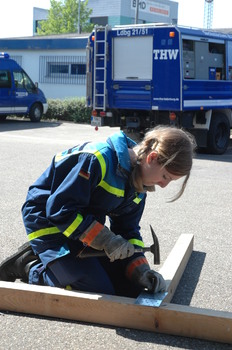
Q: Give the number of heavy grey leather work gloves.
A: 2